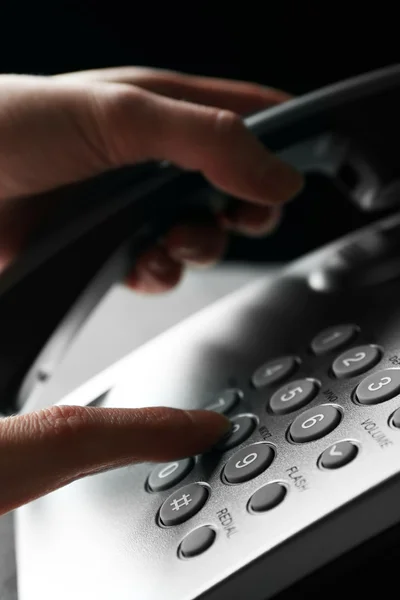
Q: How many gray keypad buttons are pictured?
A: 15